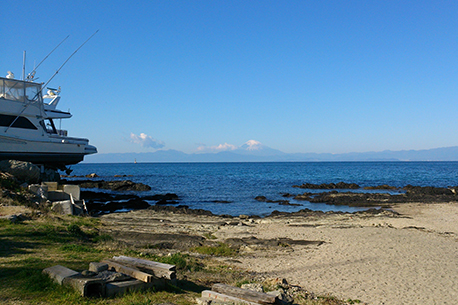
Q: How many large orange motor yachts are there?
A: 0